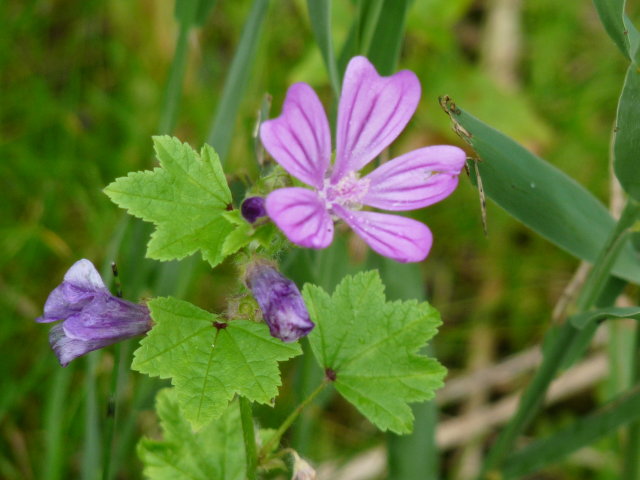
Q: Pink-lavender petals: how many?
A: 5